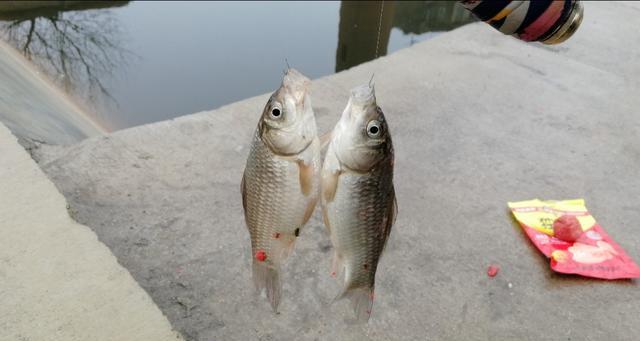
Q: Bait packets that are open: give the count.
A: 1